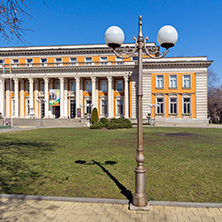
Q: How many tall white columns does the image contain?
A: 9